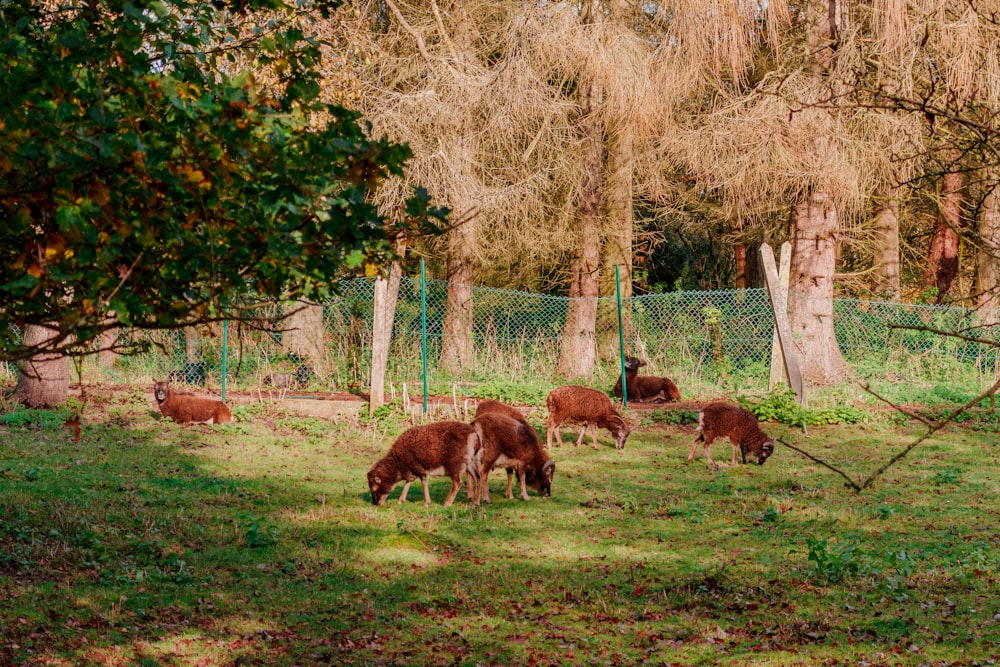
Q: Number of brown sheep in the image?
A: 7